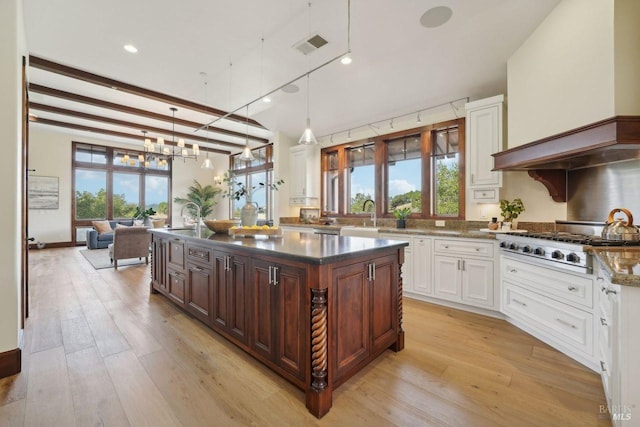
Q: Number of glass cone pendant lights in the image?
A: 3